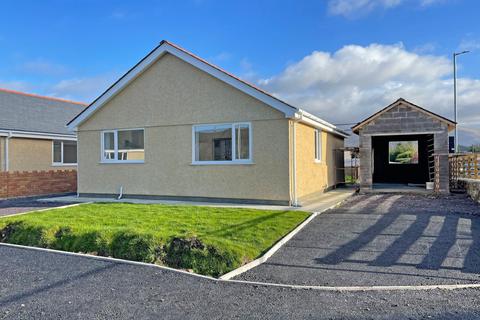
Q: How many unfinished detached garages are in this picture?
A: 1